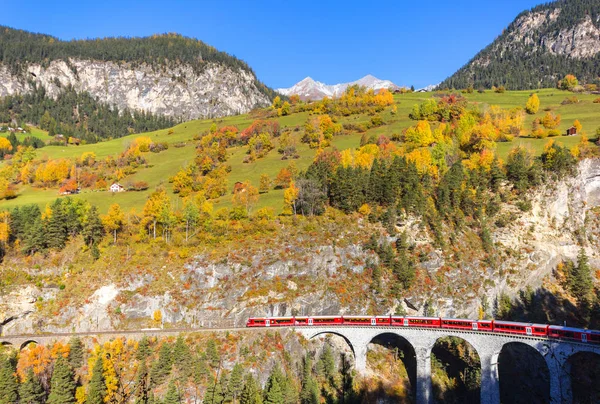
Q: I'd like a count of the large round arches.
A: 5